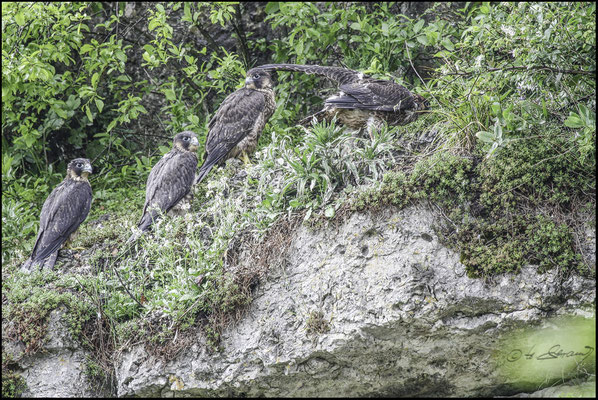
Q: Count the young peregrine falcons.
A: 4